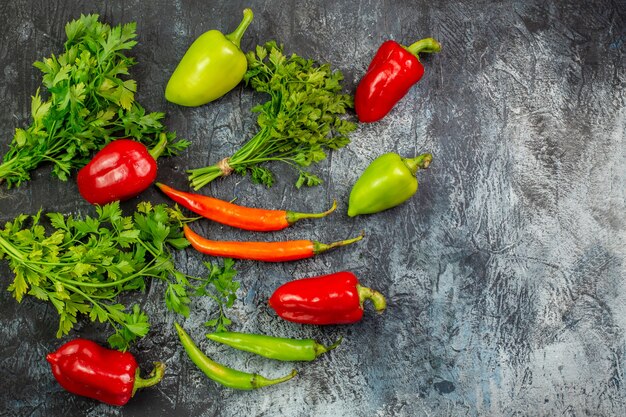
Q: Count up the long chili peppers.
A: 4